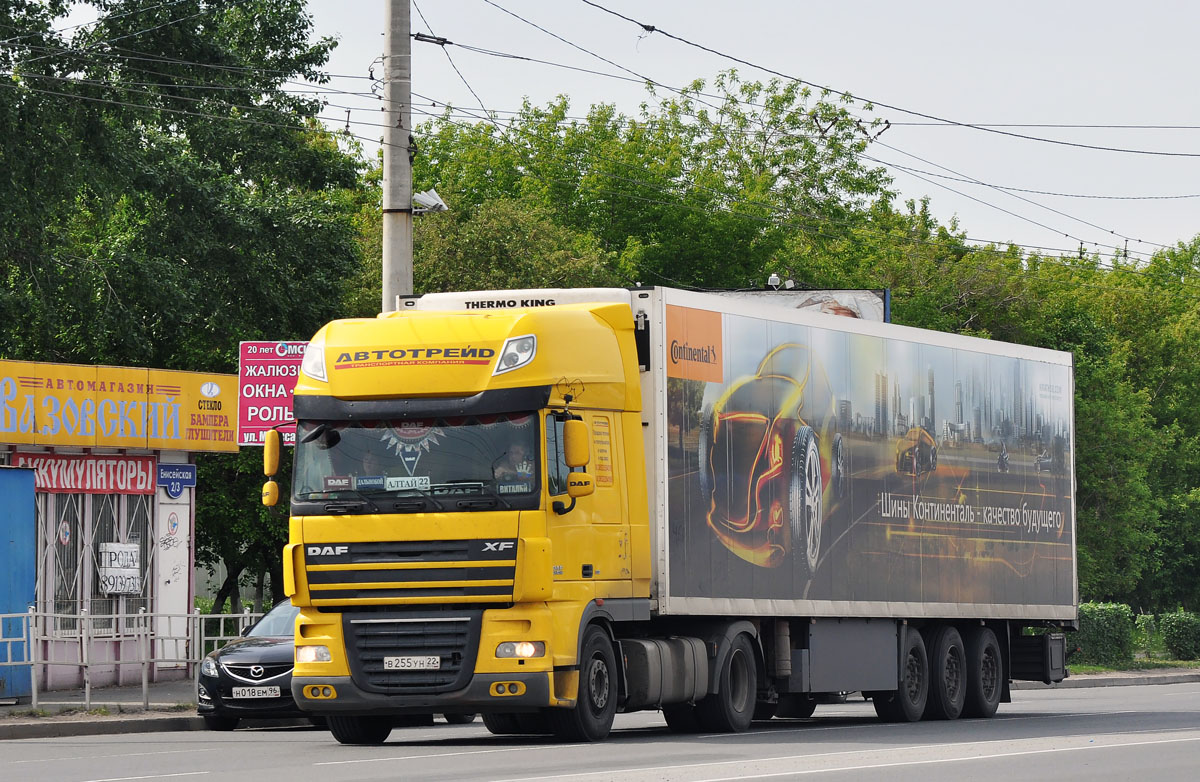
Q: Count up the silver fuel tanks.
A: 1